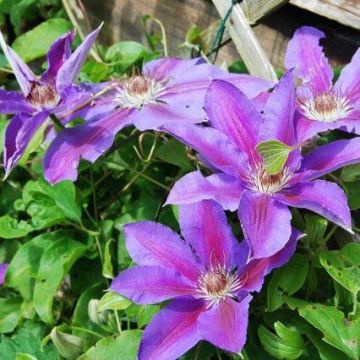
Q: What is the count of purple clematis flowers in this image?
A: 5